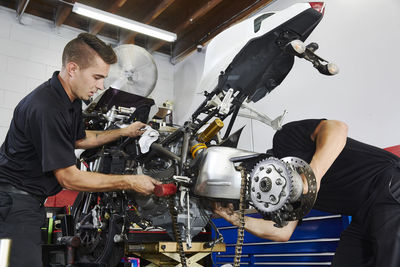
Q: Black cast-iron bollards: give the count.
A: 0